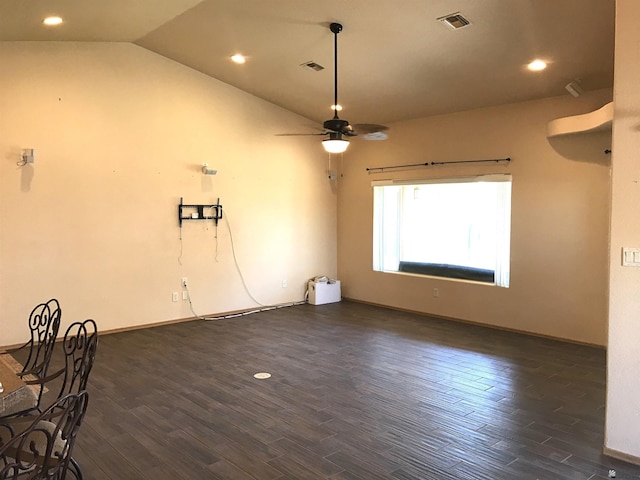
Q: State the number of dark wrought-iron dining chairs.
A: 3